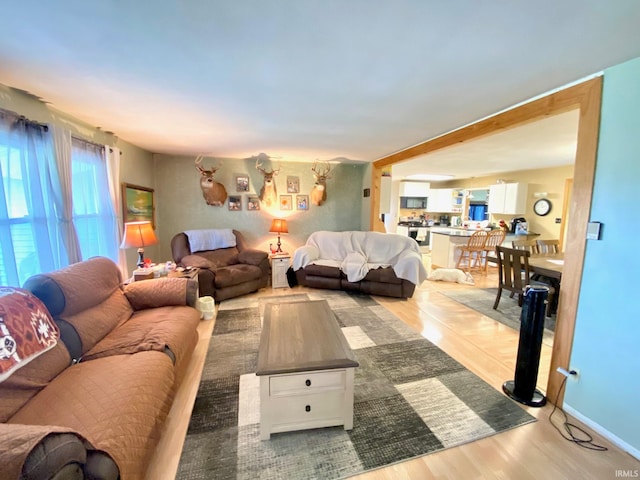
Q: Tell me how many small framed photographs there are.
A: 6